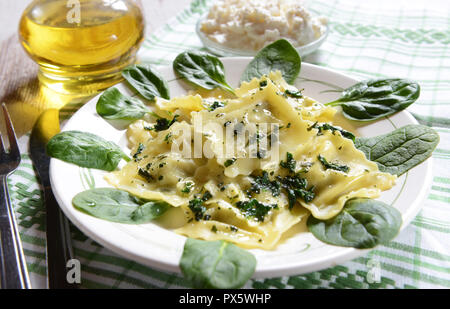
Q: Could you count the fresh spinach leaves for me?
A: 10